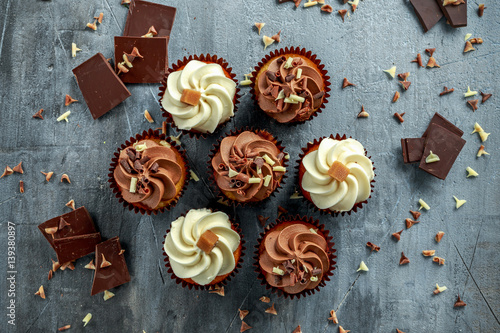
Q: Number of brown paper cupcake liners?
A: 7